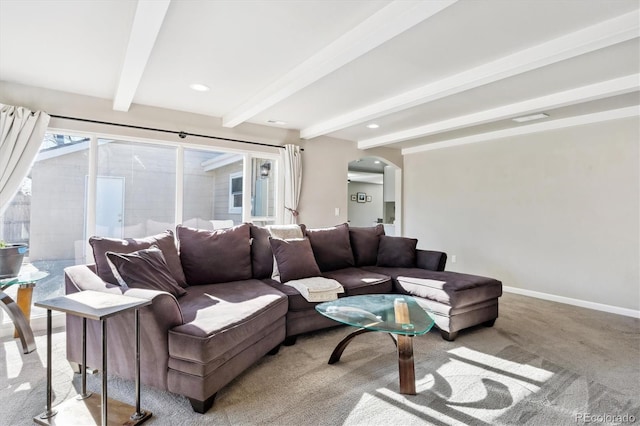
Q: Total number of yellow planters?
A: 0